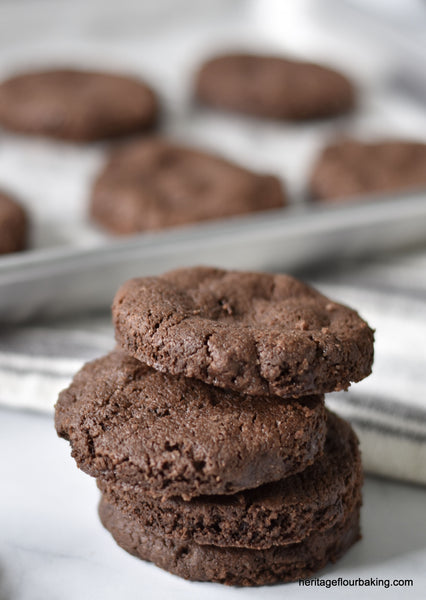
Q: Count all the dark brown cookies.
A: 9